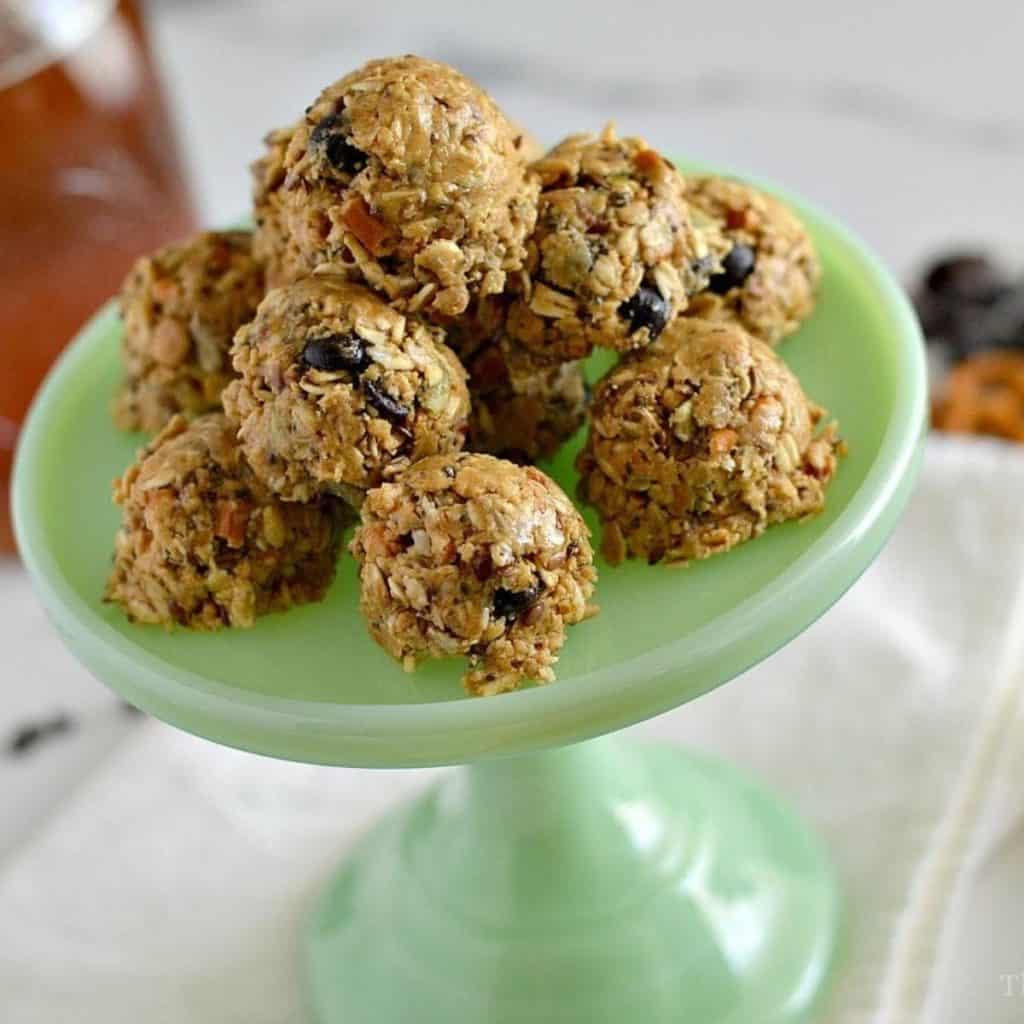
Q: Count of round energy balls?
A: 9